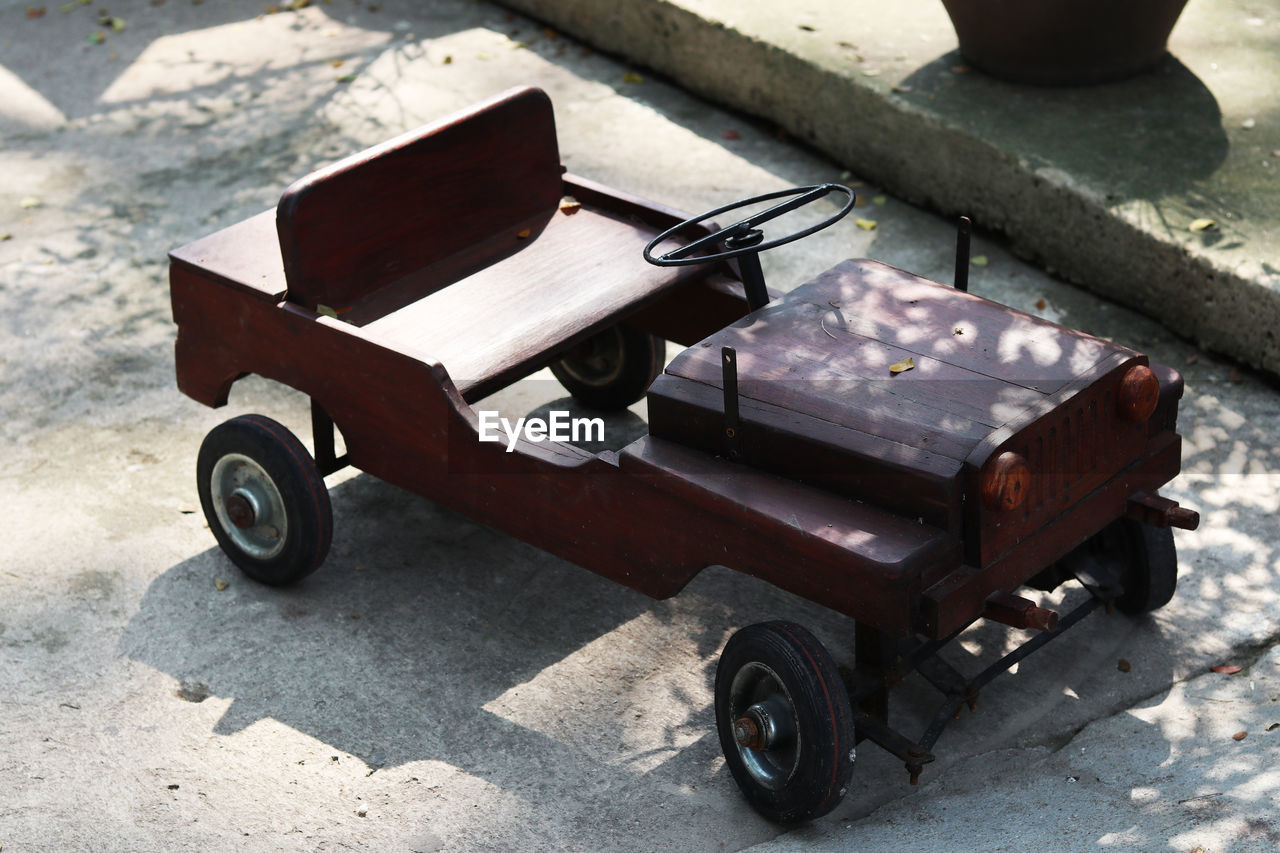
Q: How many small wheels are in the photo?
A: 4